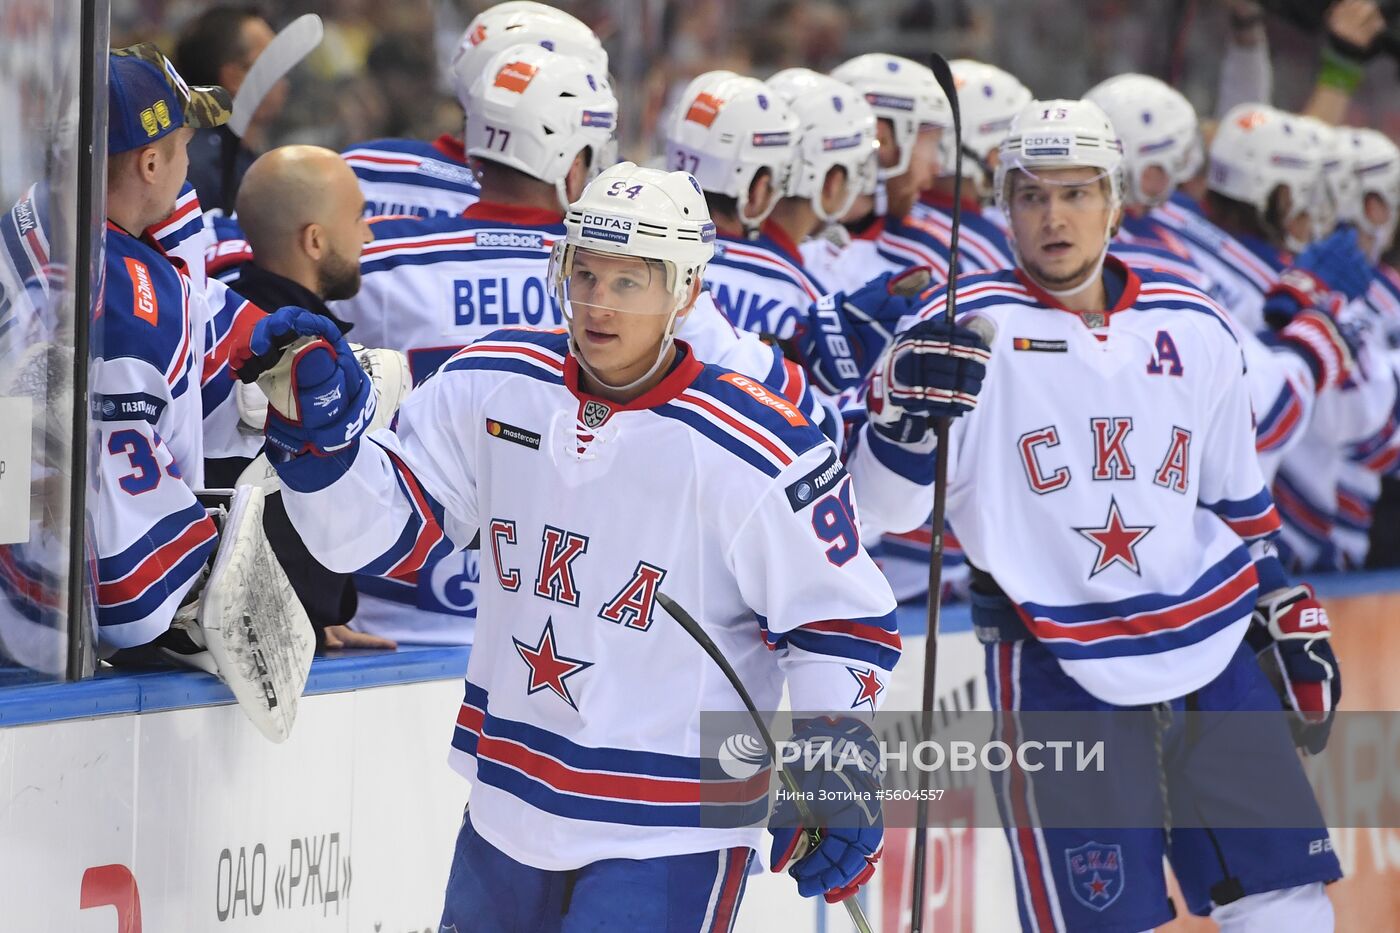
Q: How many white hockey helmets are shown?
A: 12